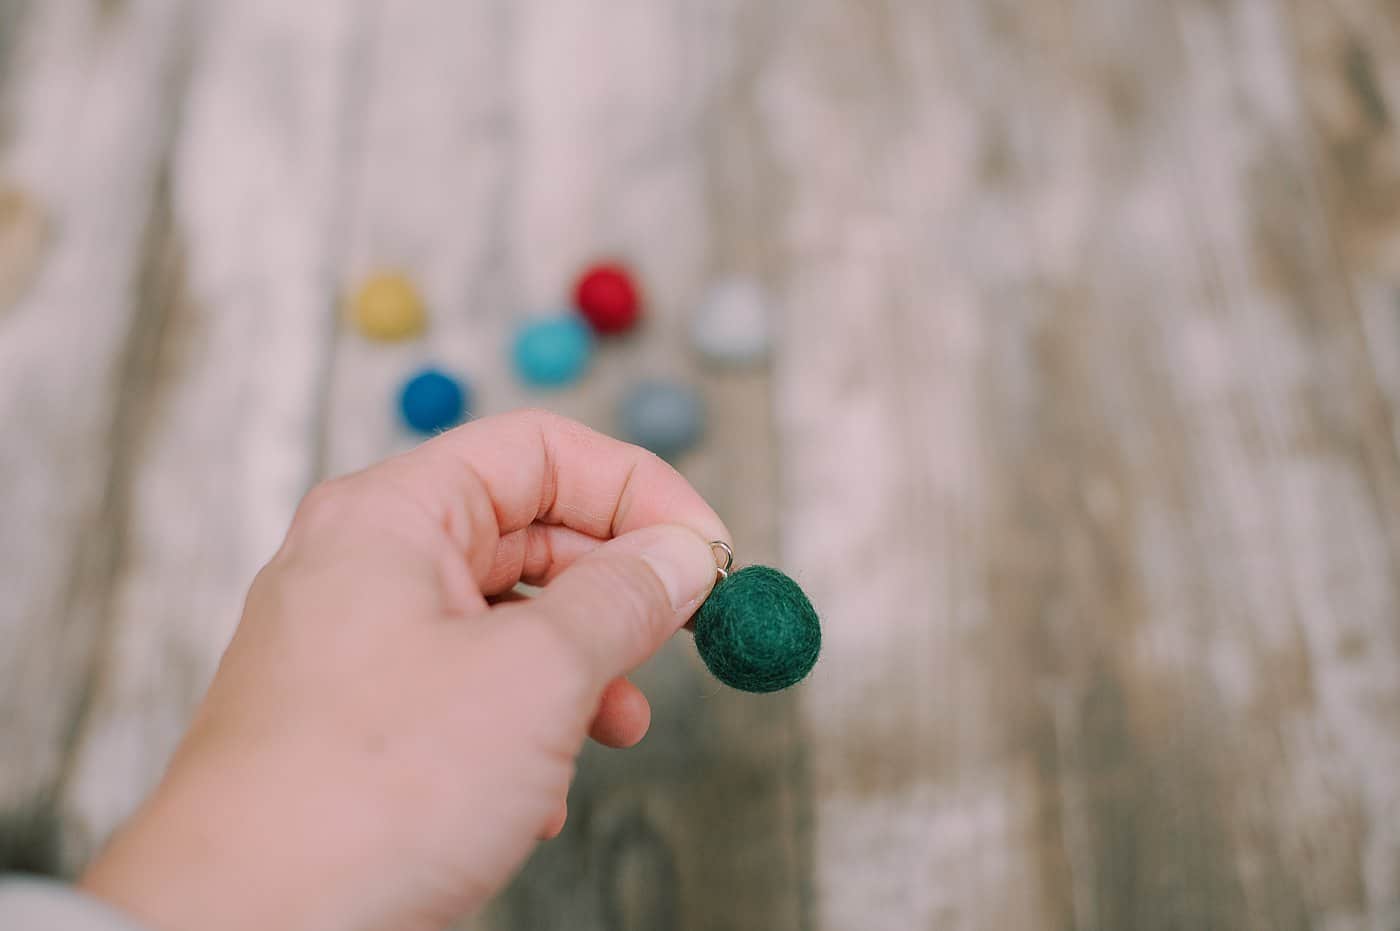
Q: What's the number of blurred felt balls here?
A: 6